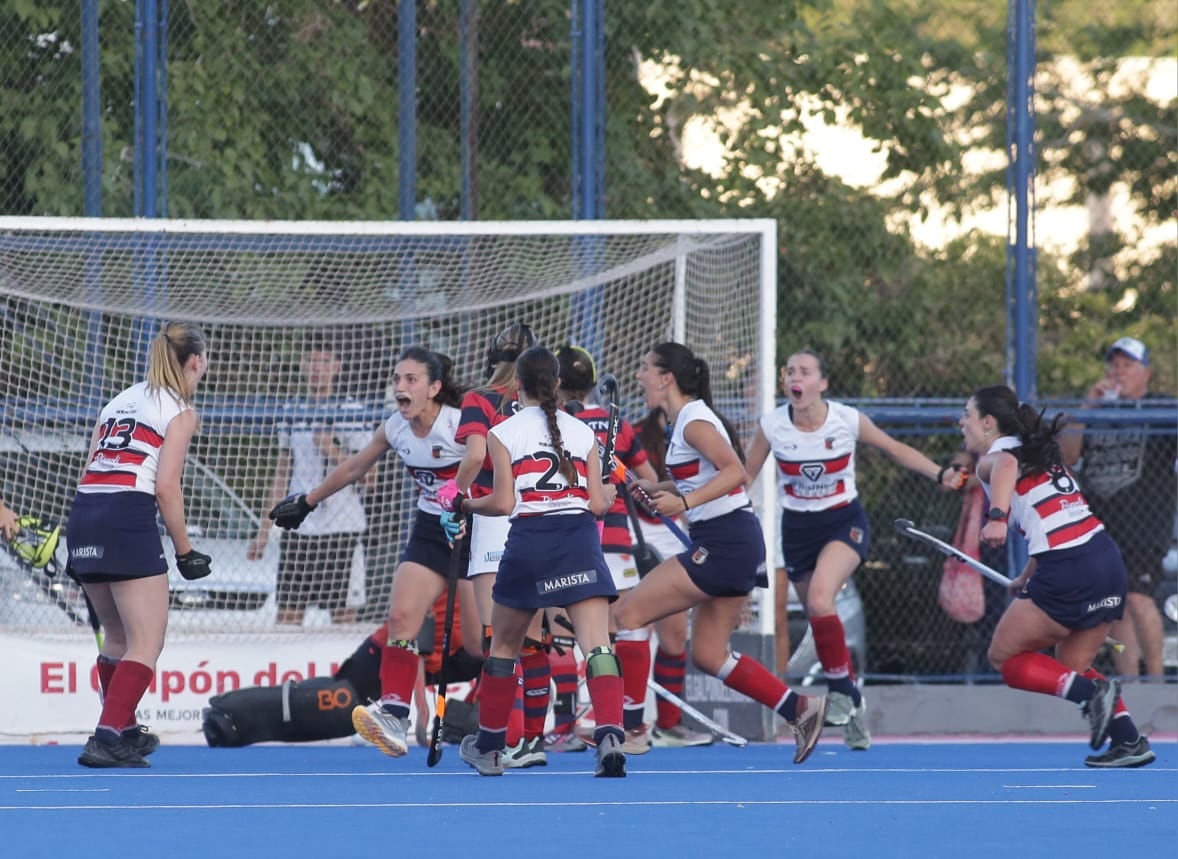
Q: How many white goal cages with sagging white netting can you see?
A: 1